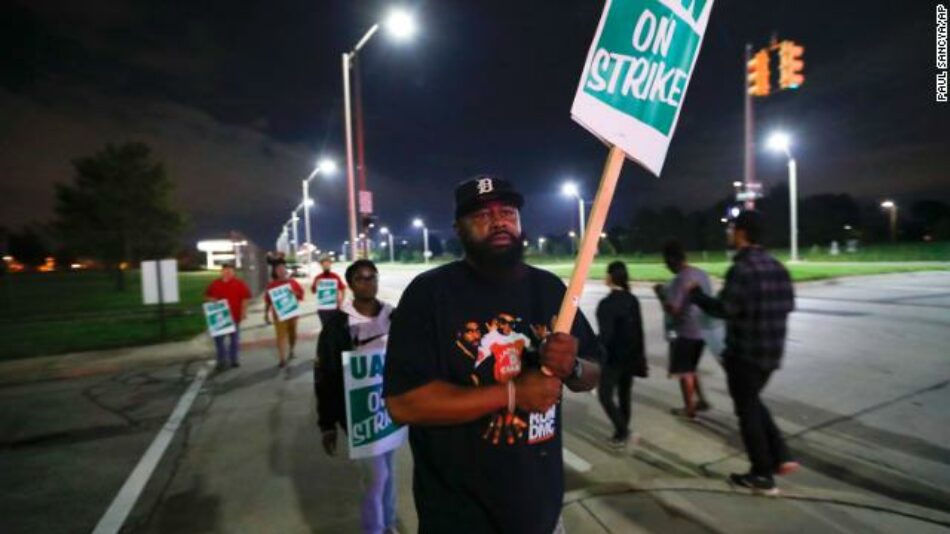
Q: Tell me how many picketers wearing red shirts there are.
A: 3